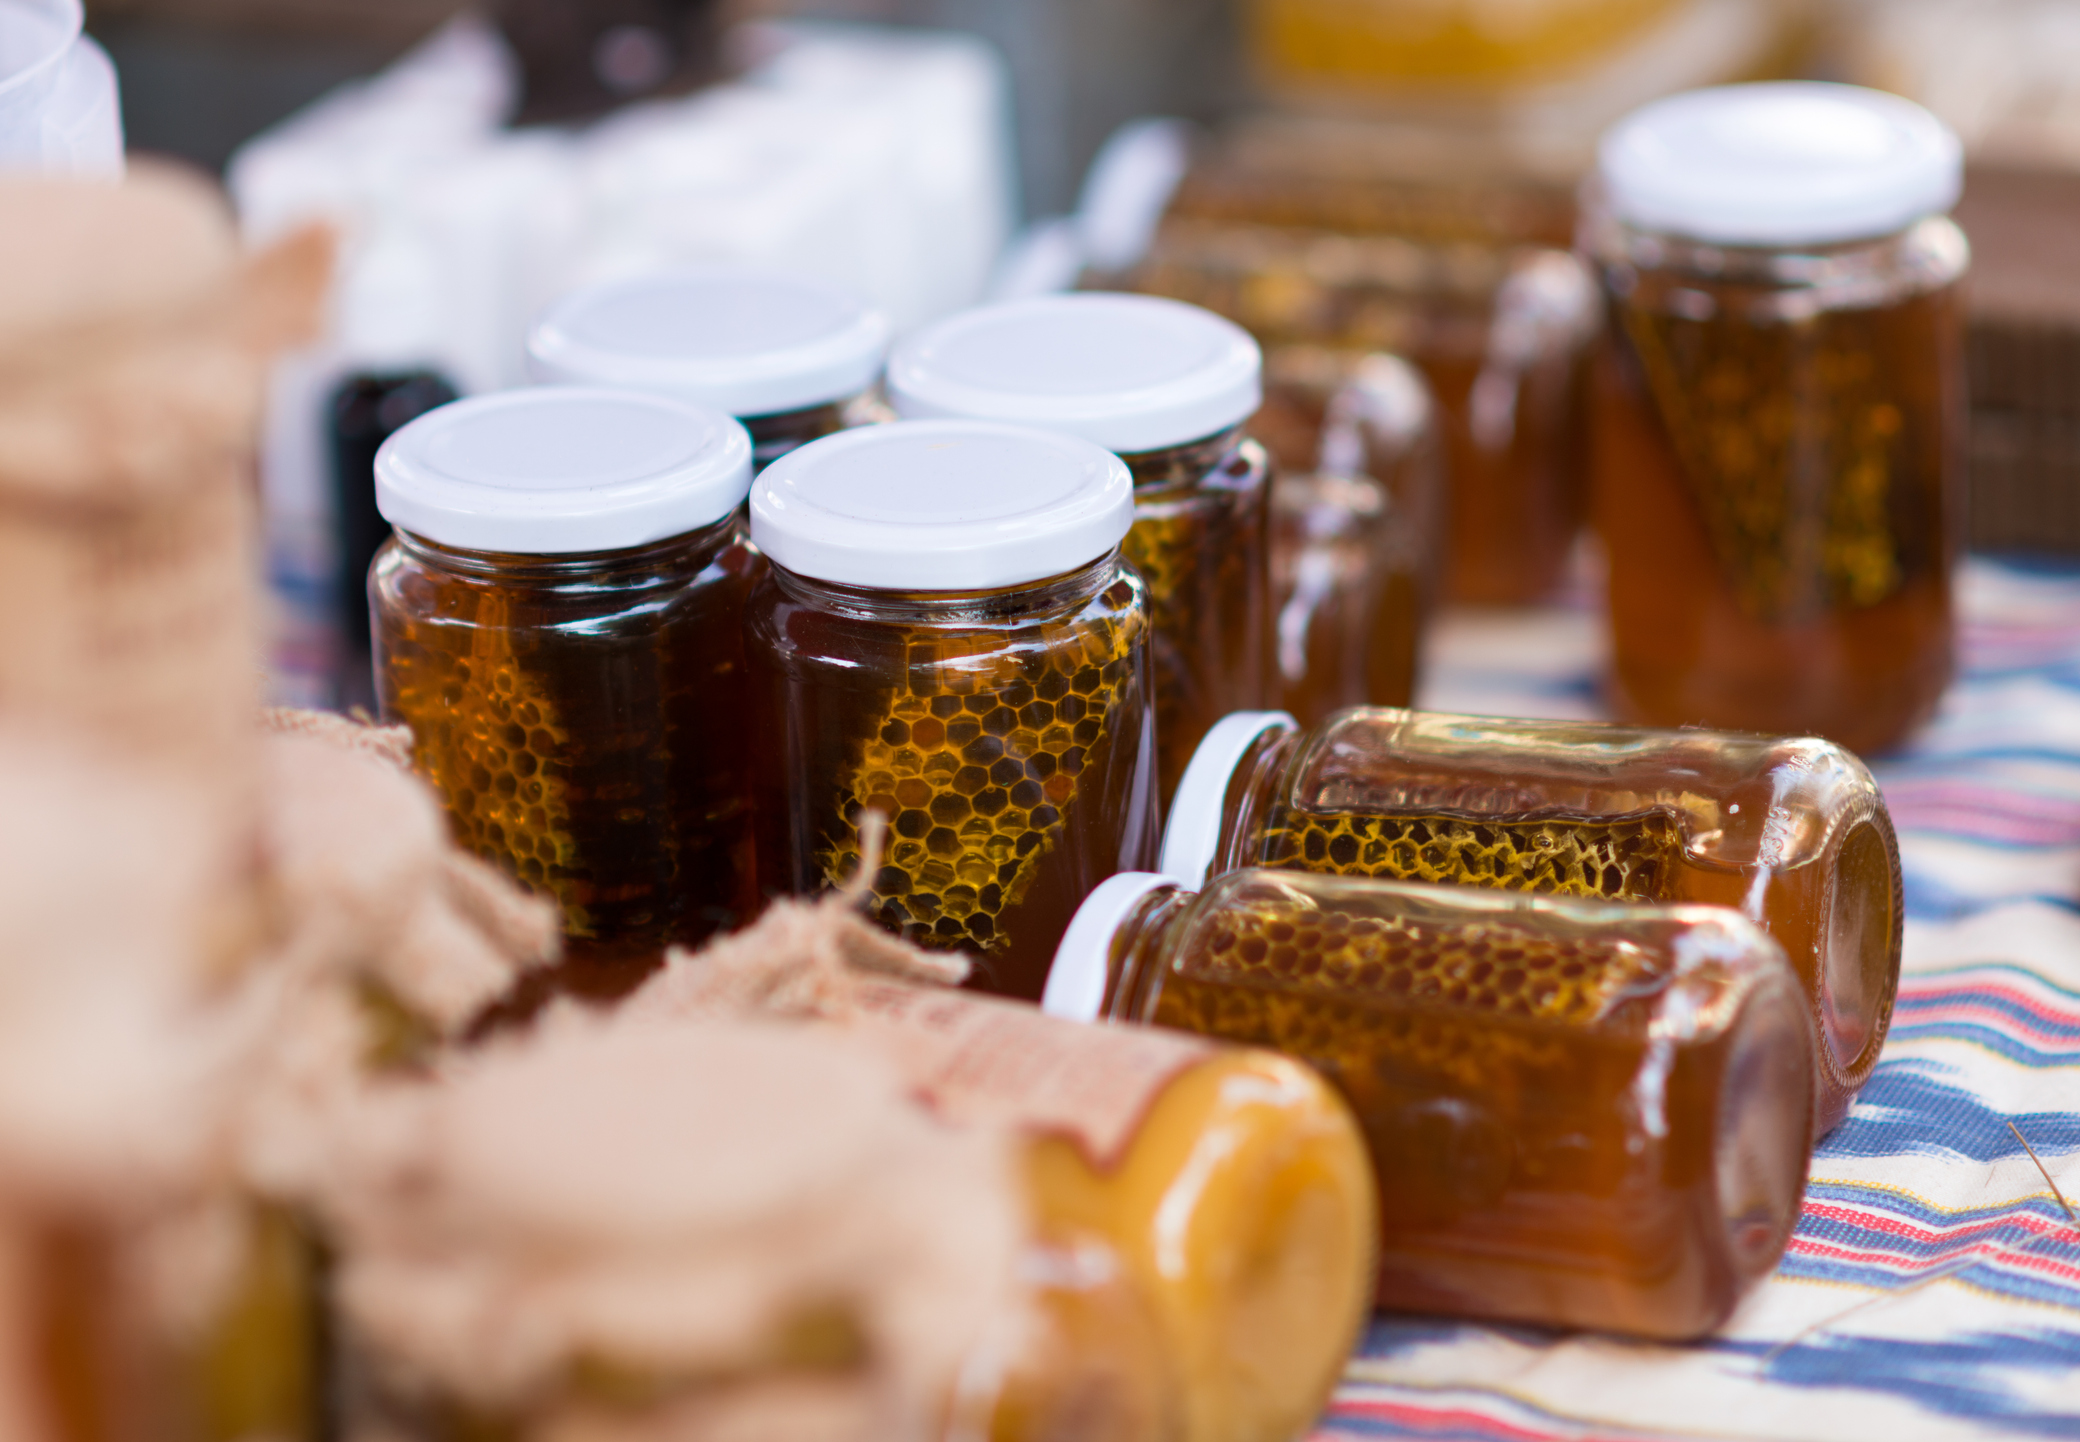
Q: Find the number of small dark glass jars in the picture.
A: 1